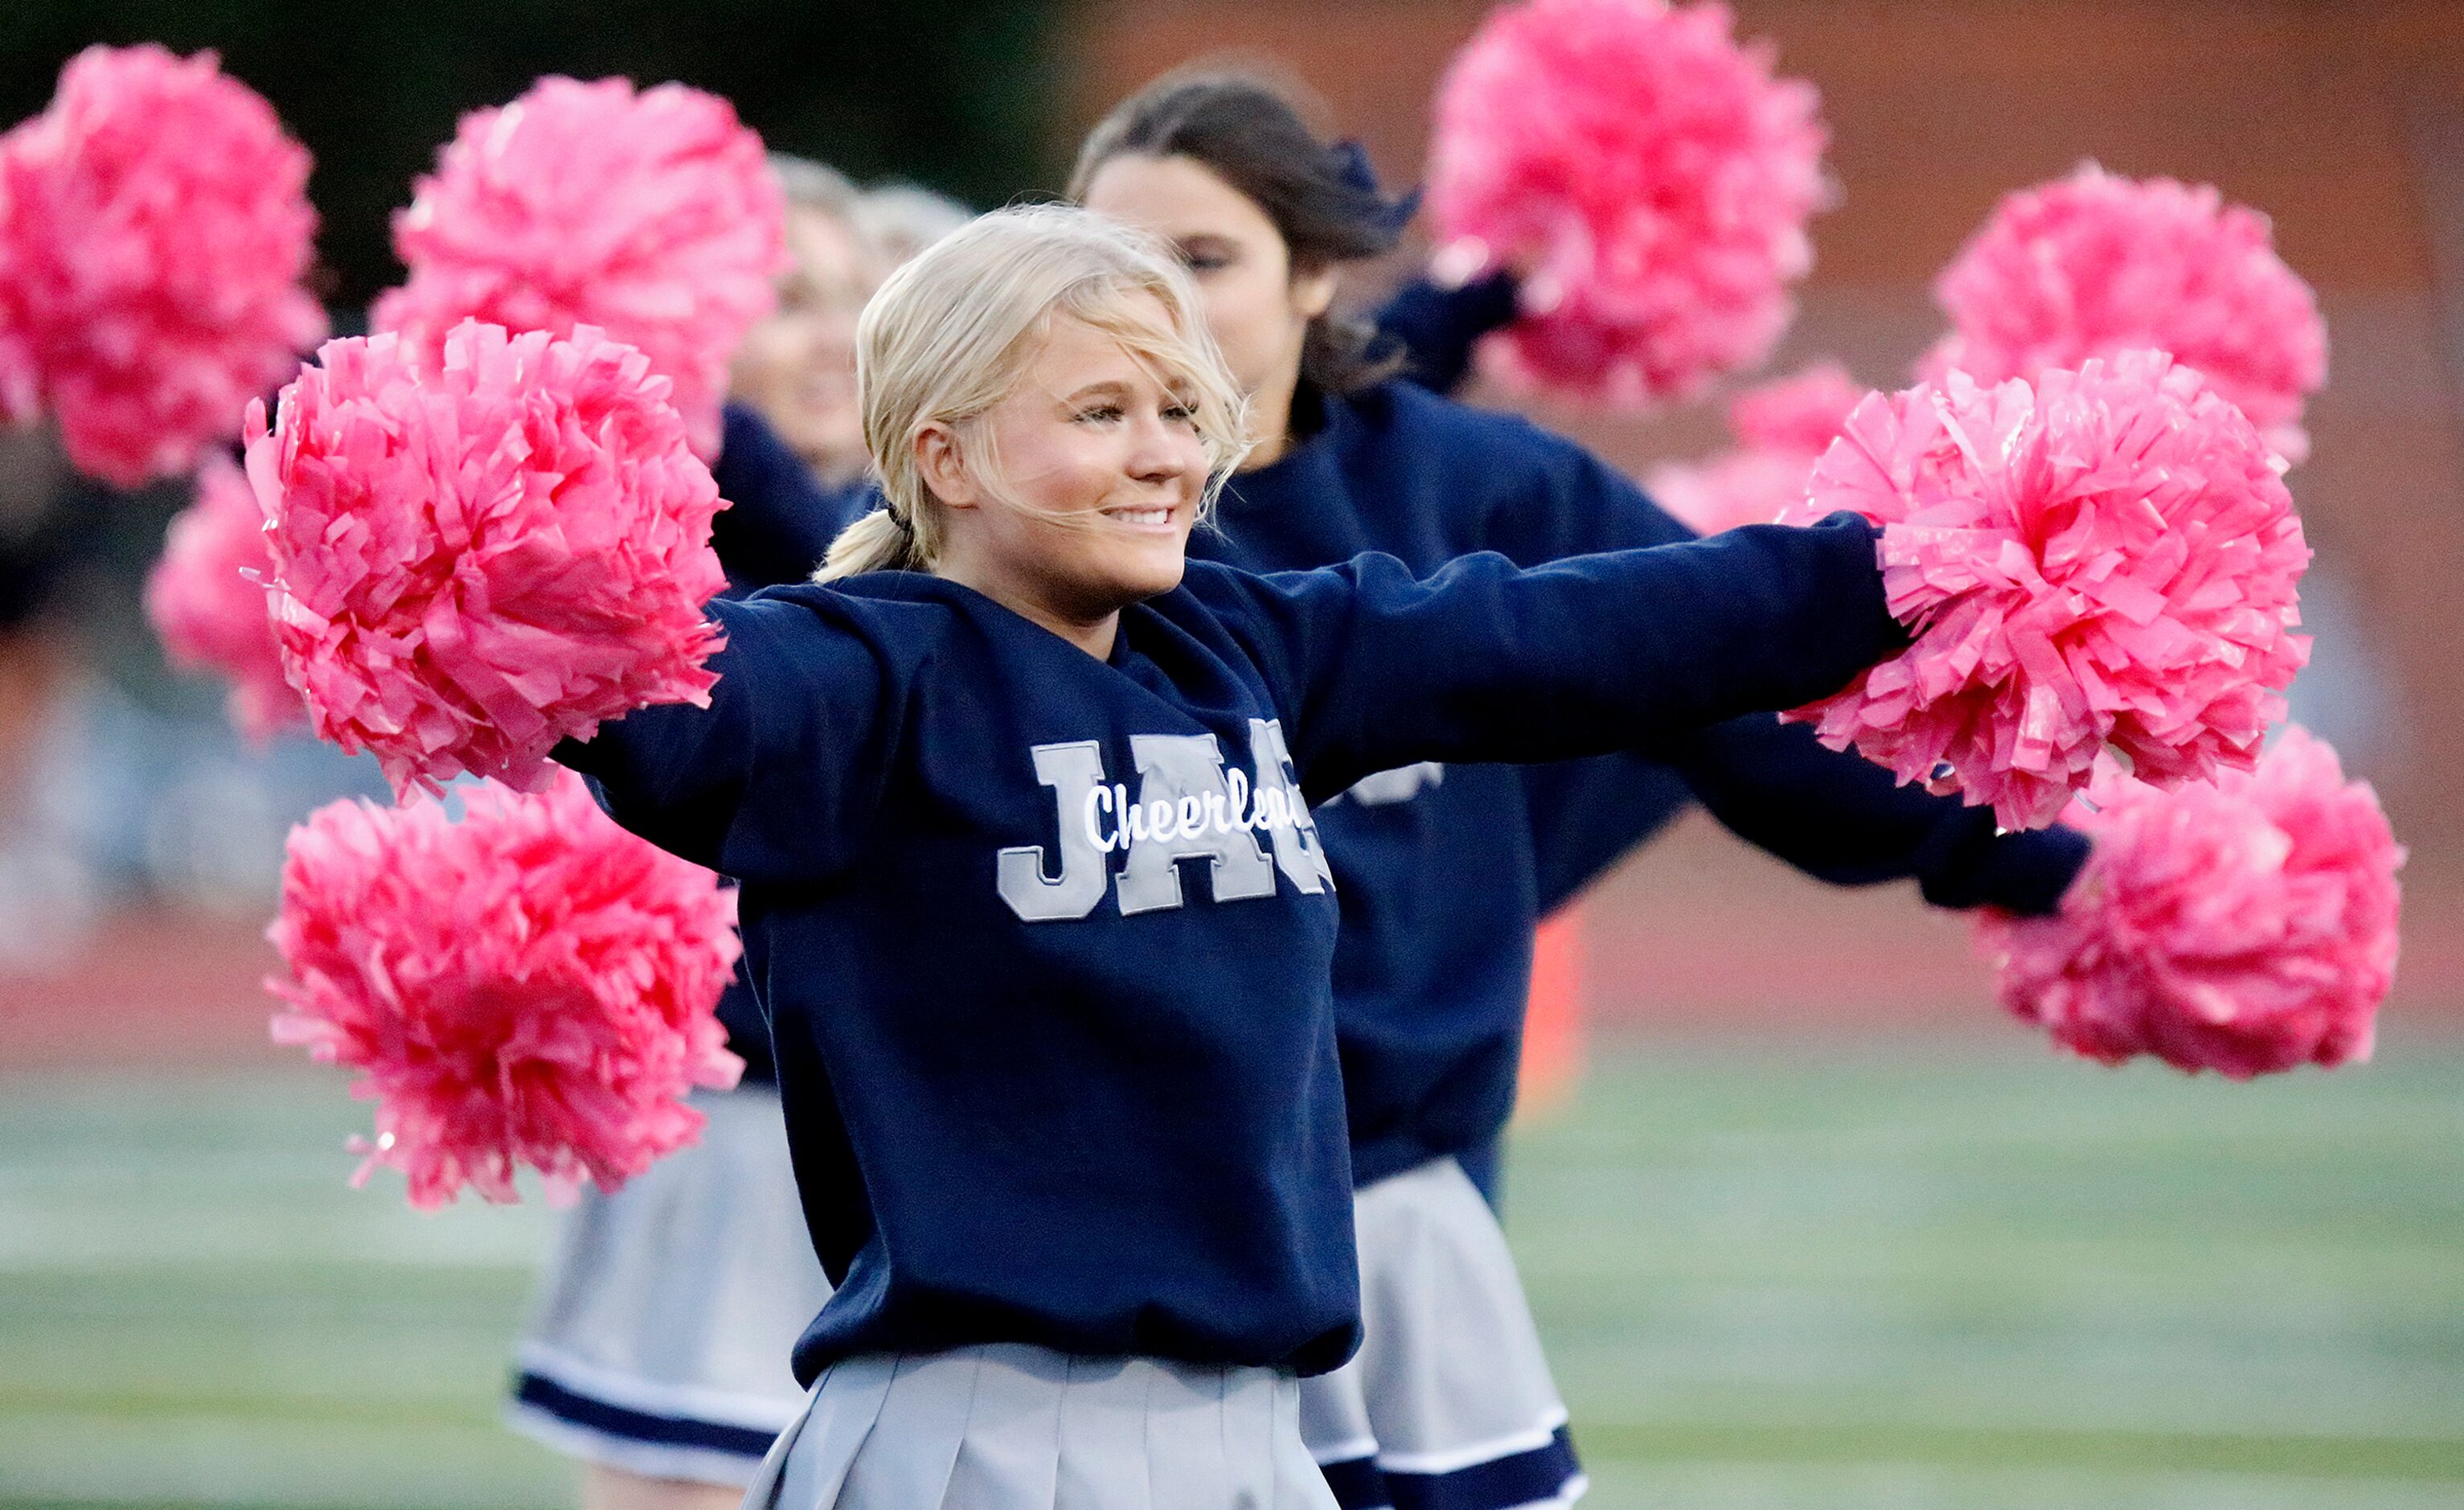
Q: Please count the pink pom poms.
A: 10